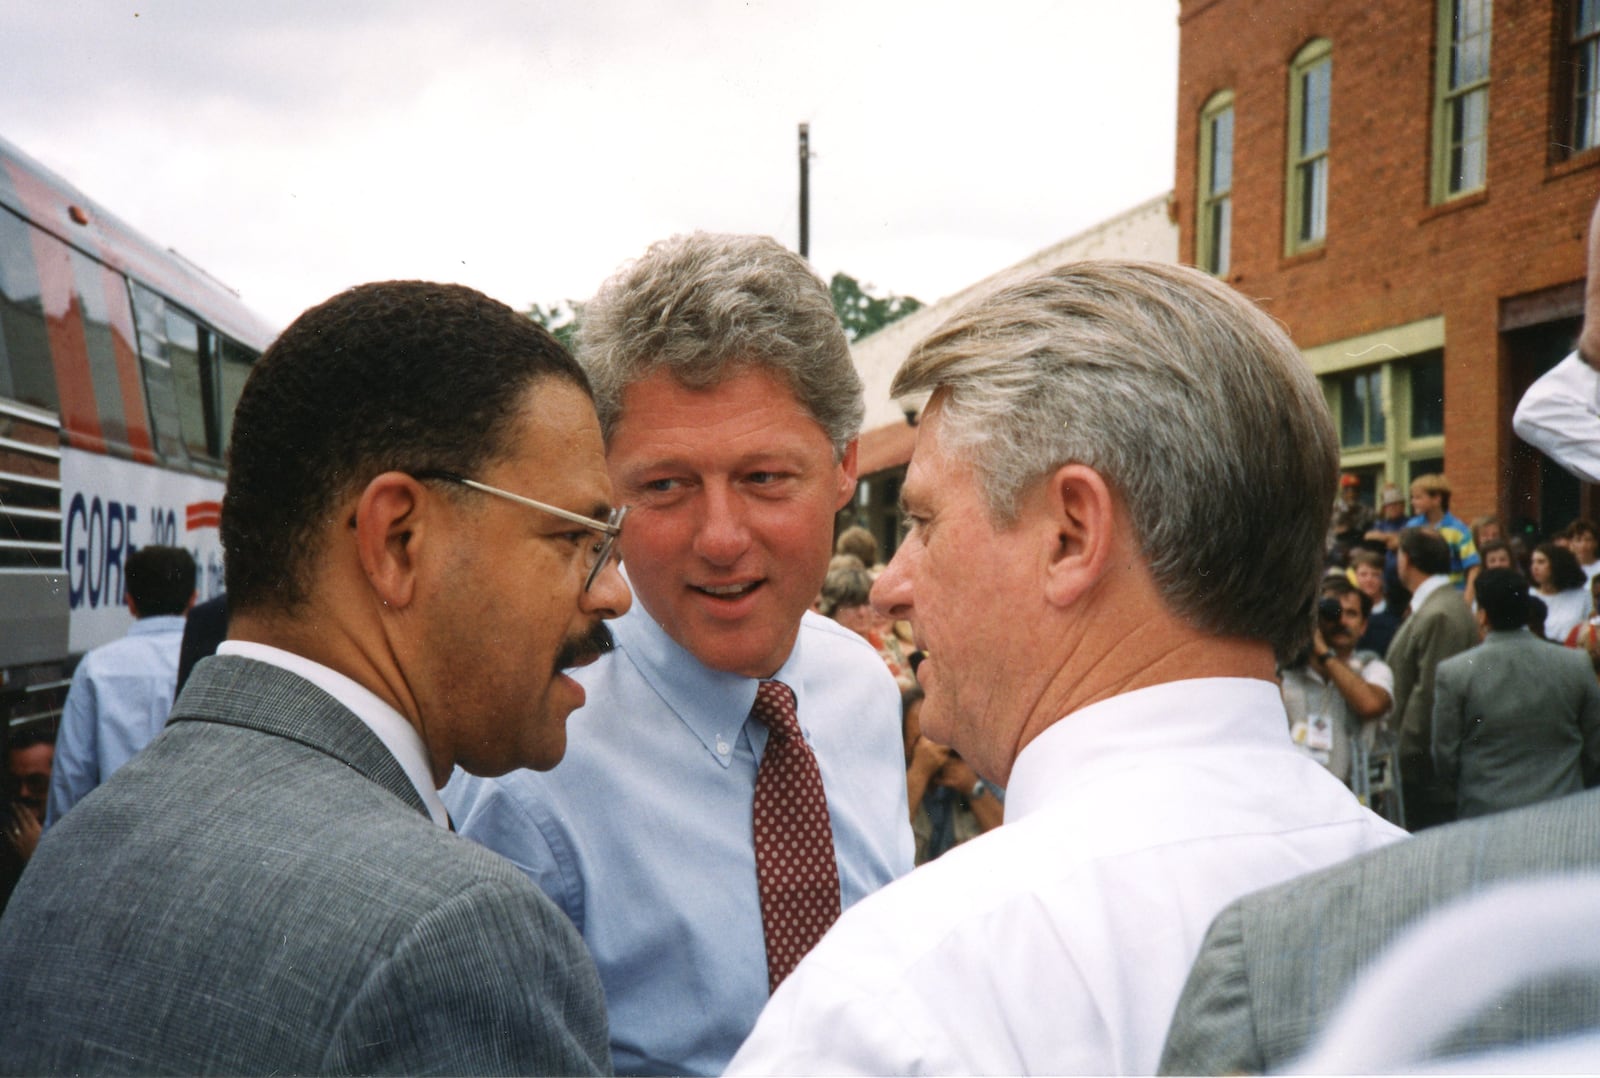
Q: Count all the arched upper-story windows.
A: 2